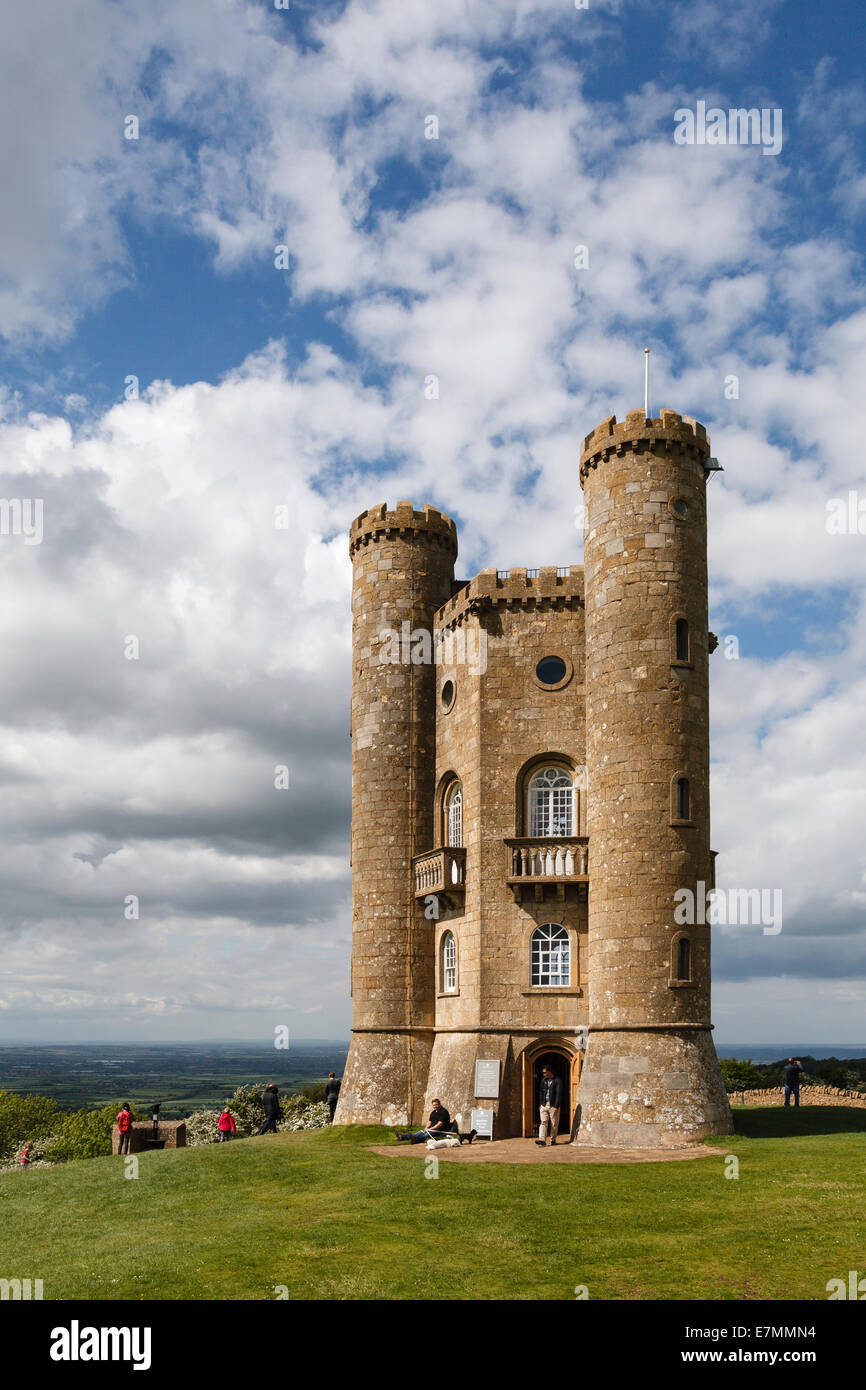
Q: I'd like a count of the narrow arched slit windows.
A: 3